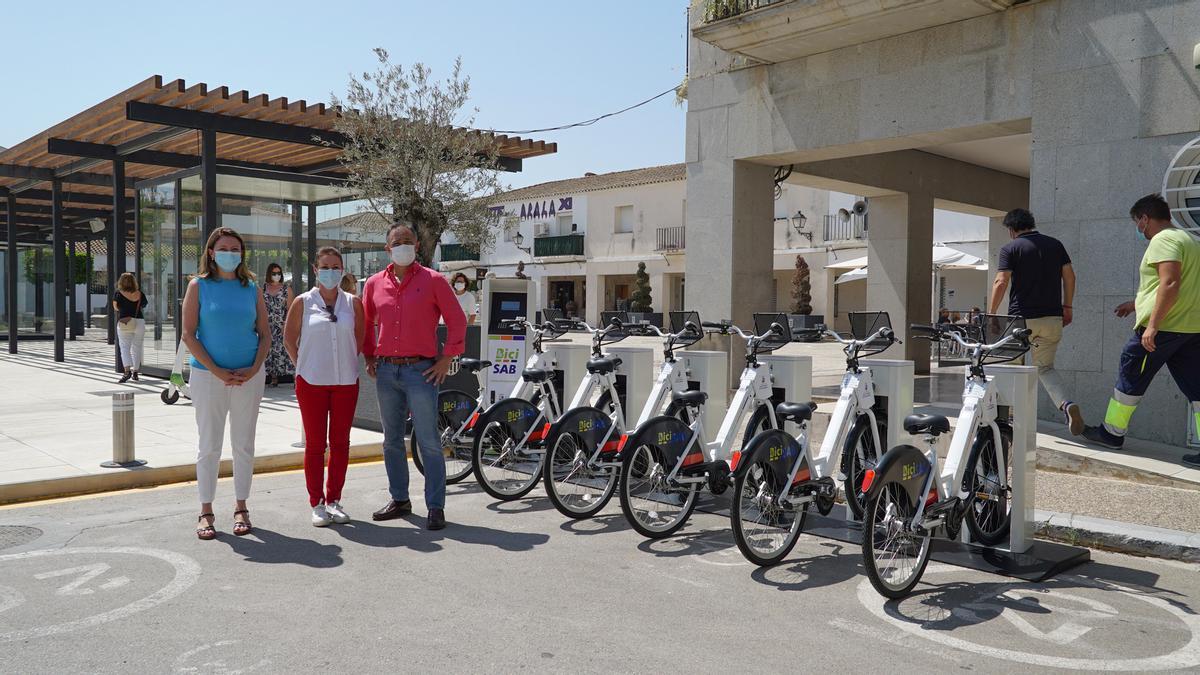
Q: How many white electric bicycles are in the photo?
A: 6